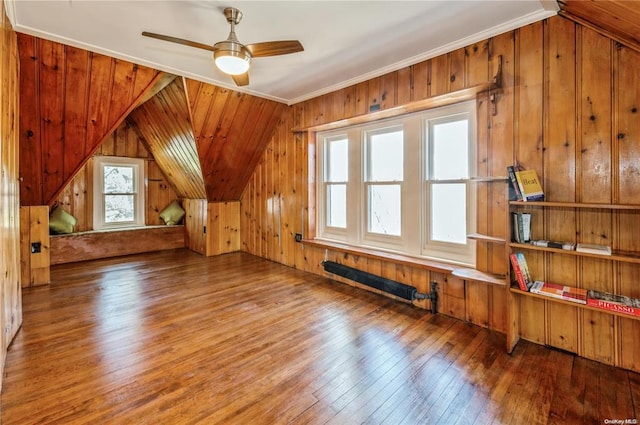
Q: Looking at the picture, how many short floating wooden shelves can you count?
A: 3